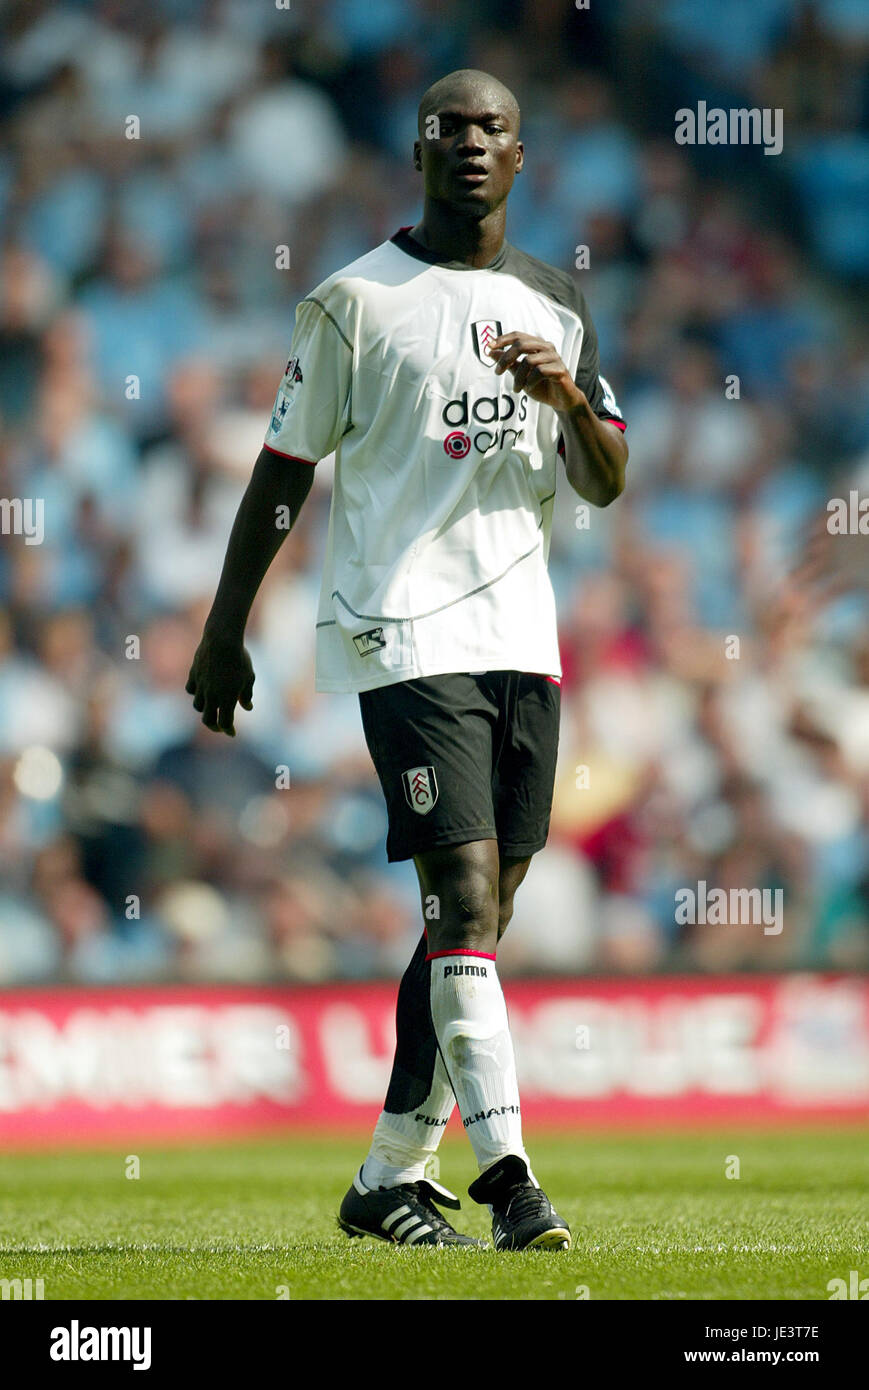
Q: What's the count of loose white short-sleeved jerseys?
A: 1